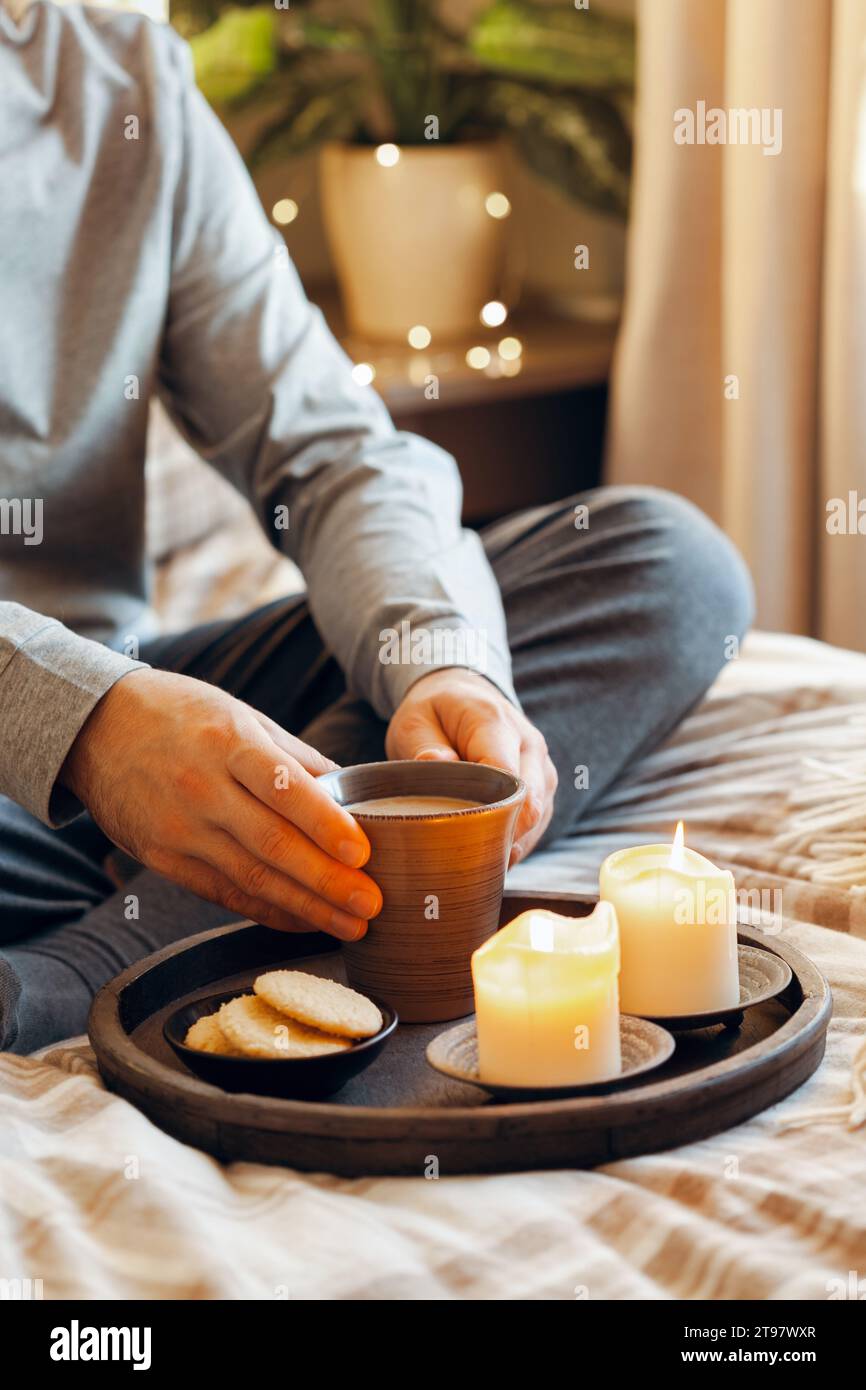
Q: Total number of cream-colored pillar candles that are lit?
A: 2